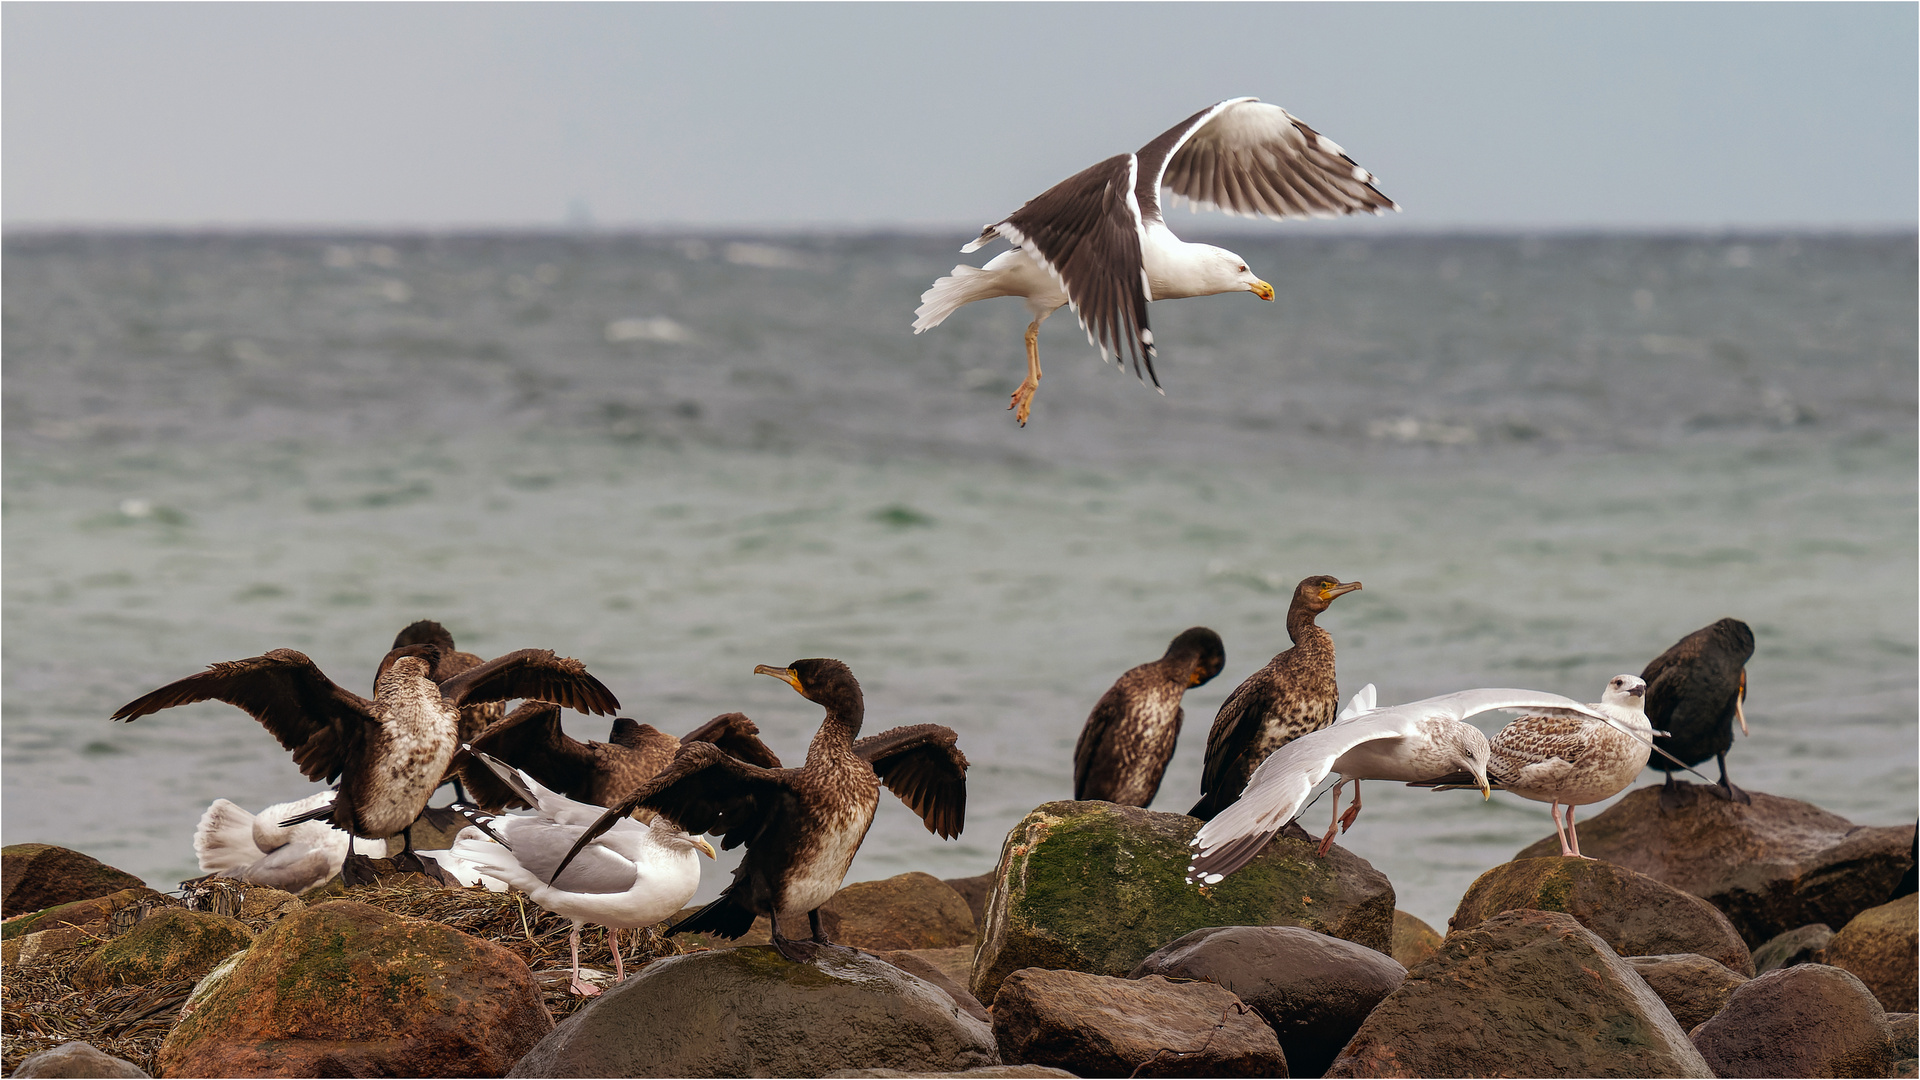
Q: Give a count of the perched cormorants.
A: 7